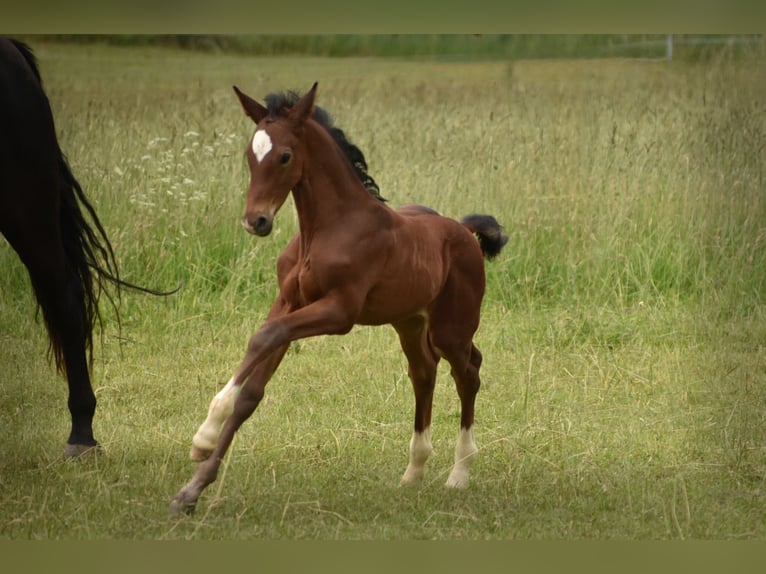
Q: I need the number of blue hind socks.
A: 0